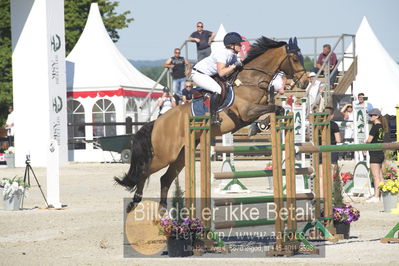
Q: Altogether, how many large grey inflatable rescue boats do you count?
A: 0